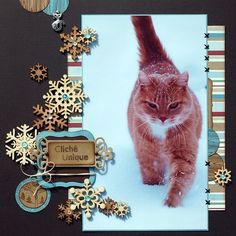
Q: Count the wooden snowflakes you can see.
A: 11